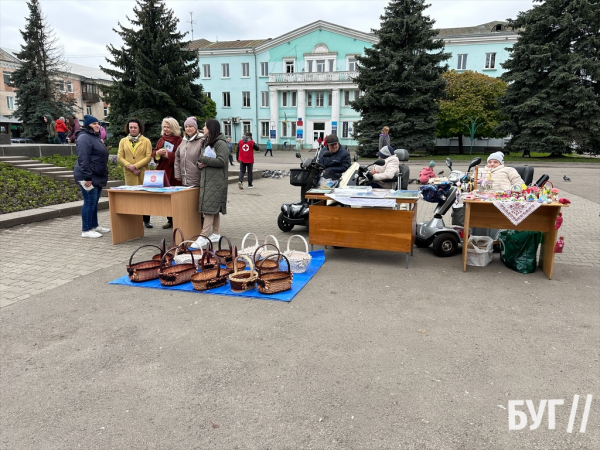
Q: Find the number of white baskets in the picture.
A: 4